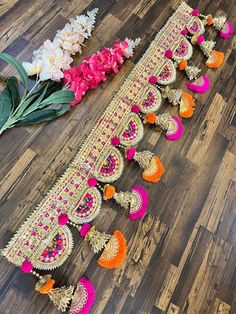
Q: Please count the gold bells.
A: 9